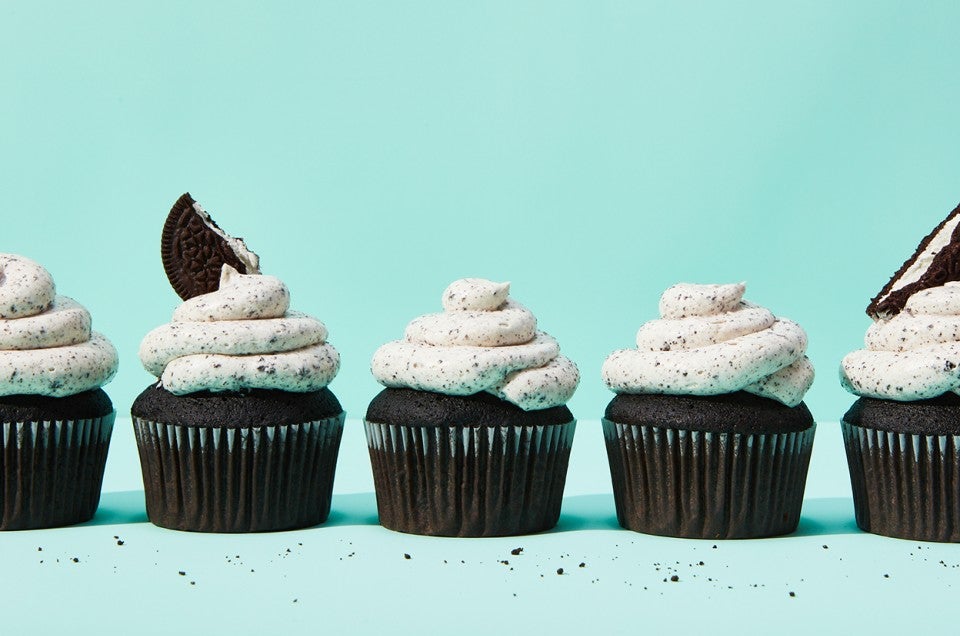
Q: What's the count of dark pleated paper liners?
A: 5